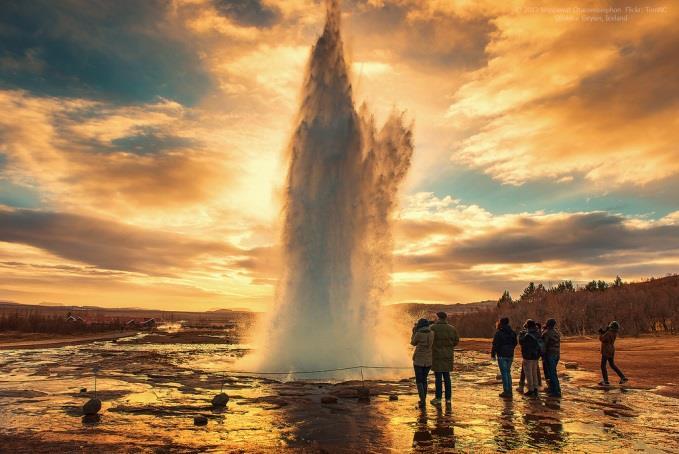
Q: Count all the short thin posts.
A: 3